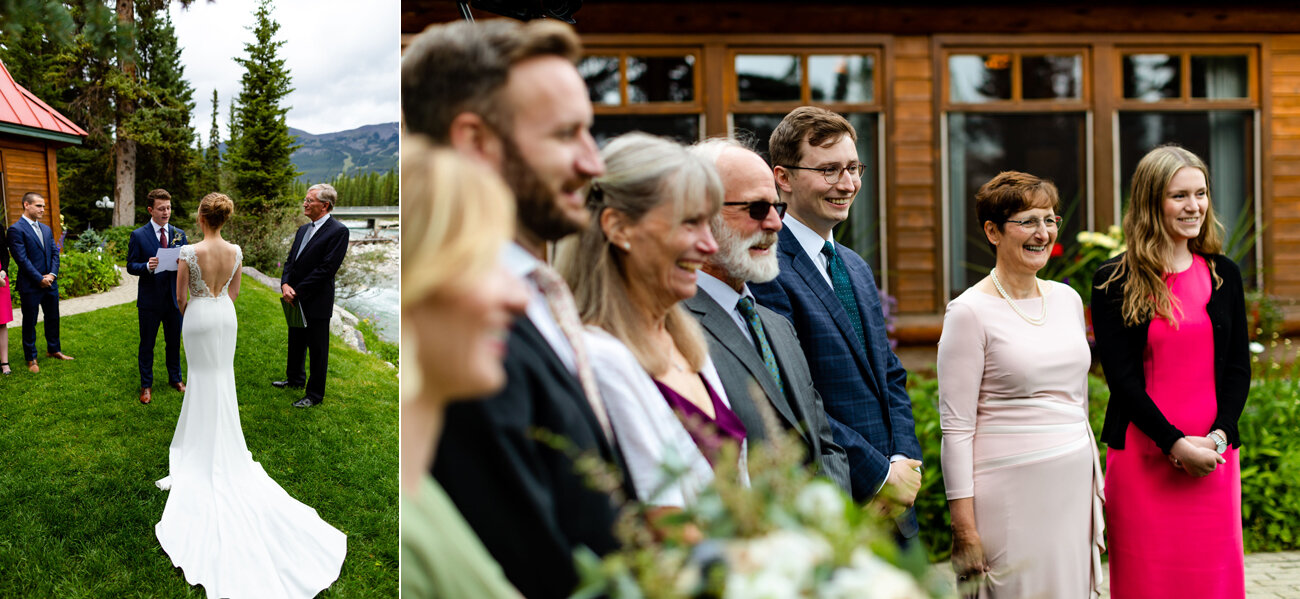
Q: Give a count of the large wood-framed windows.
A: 4